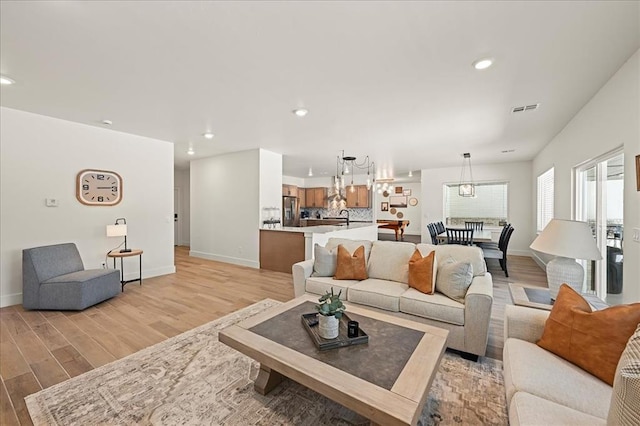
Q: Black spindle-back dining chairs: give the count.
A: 6